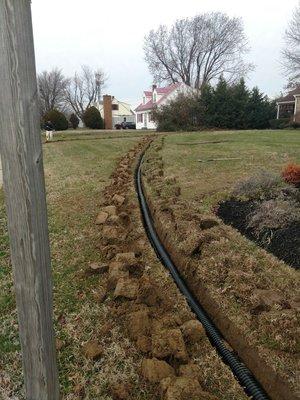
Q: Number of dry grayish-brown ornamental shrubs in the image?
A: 2